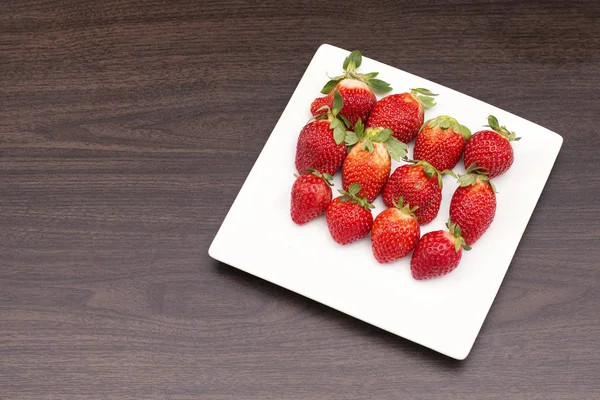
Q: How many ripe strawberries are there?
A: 12